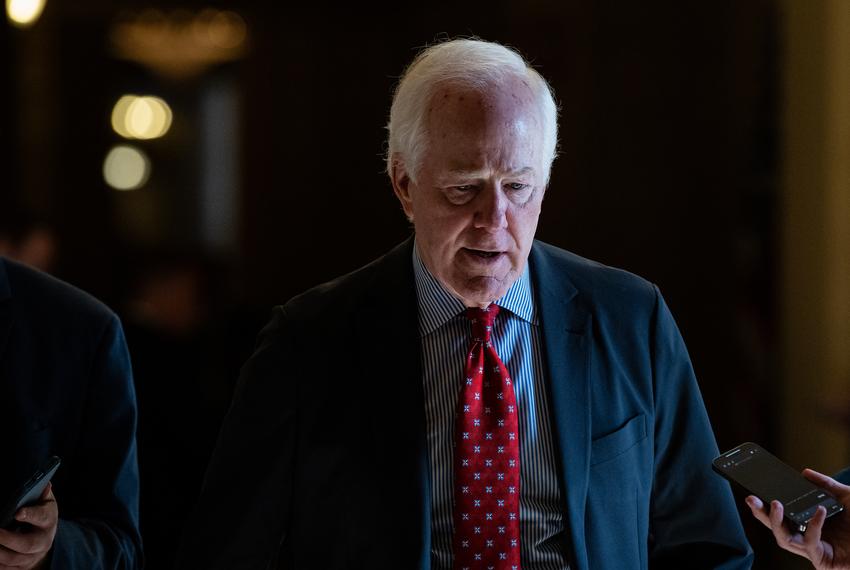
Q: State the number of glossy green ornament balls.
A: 0